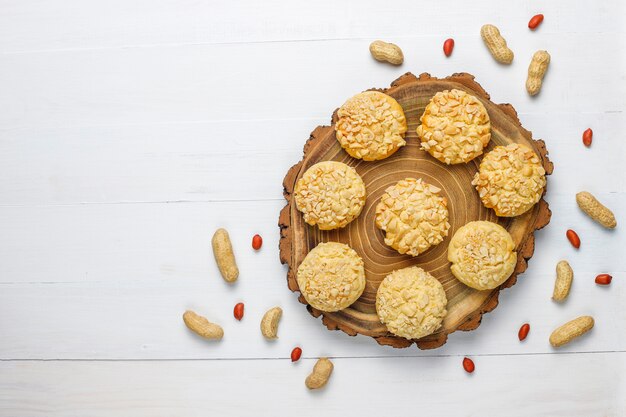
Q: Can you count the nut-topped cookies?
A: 8